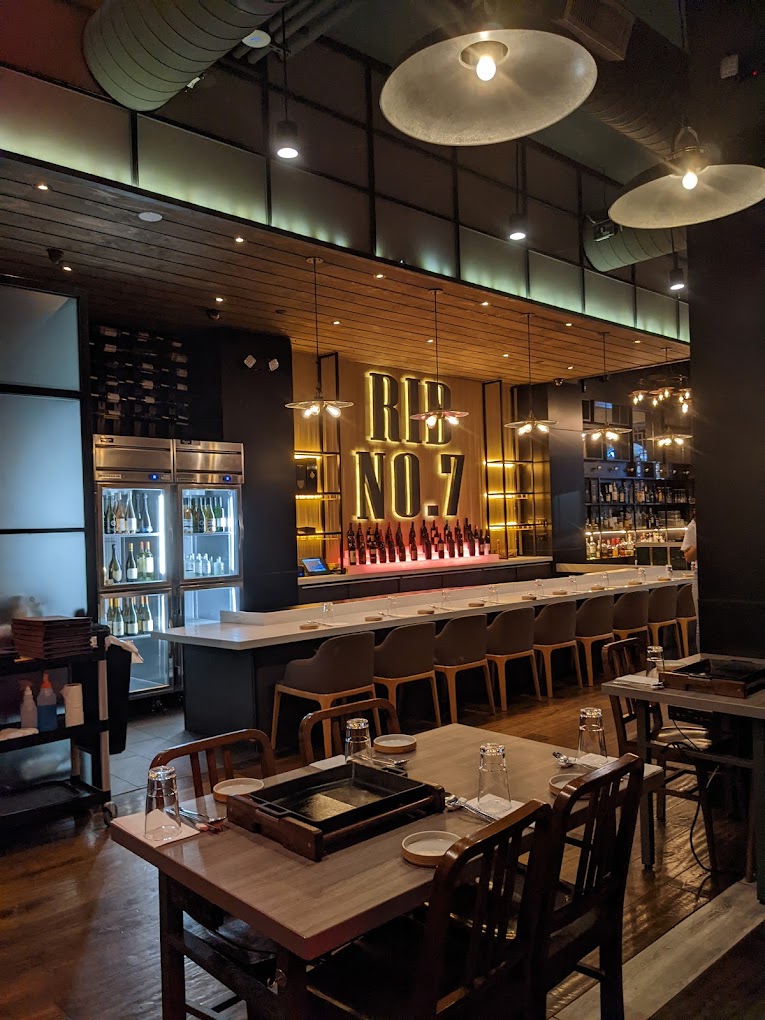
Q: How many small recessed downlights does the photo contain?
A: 12